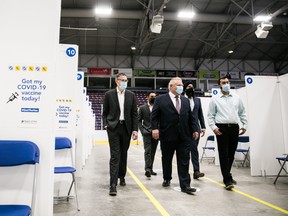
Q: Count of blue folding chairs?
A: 5